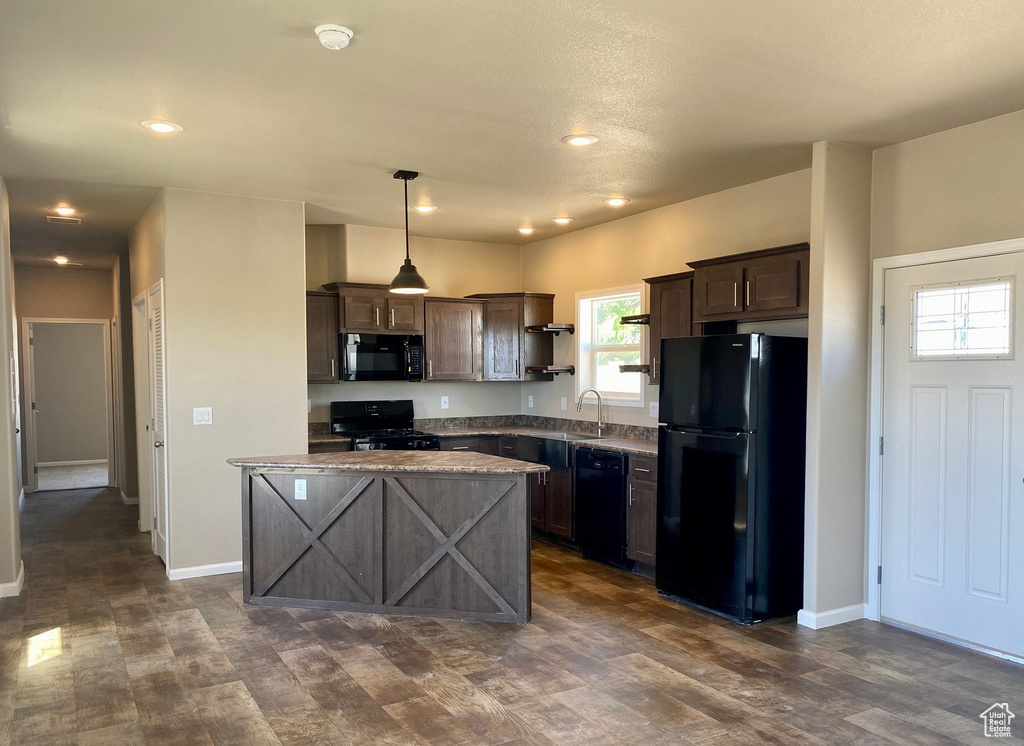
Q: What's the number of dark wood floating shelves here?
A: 4